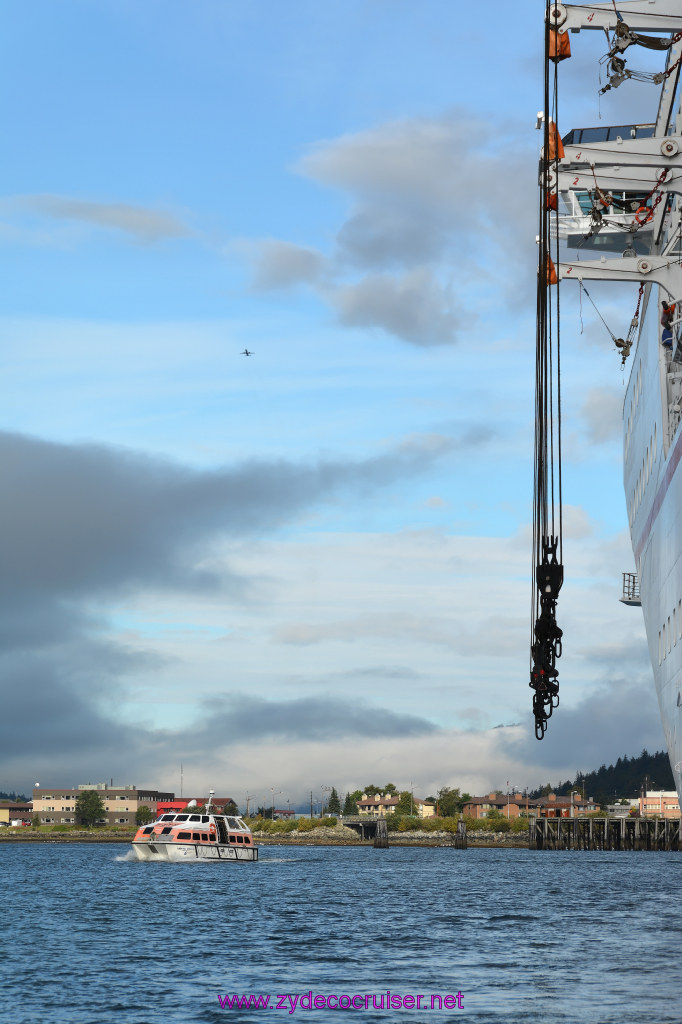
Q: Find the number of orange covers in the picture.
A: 4